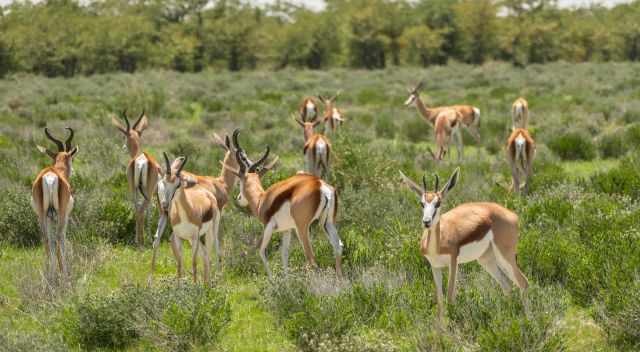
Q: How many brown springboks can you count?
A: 13